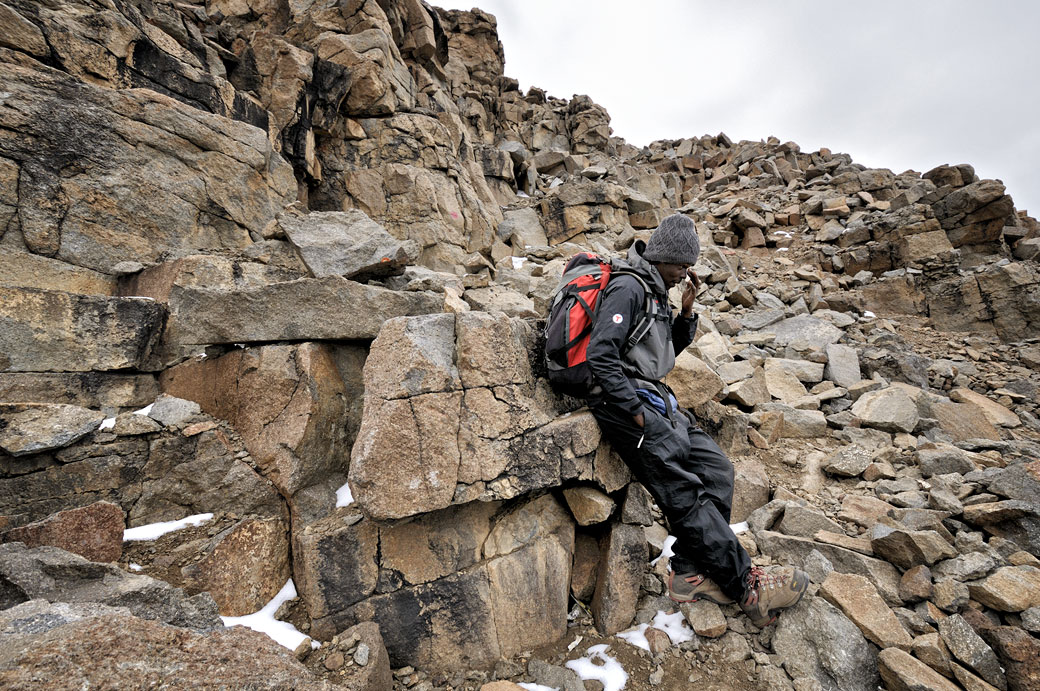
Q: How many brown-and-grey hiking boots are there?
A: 2